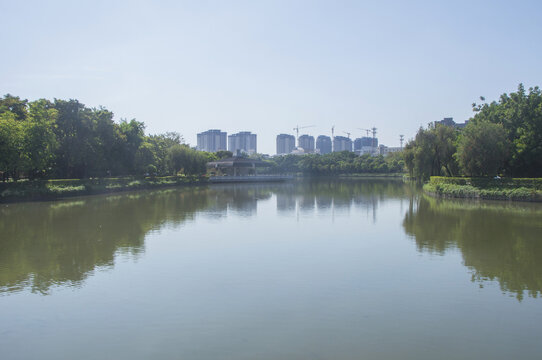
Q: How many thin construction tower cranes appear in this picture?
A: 4